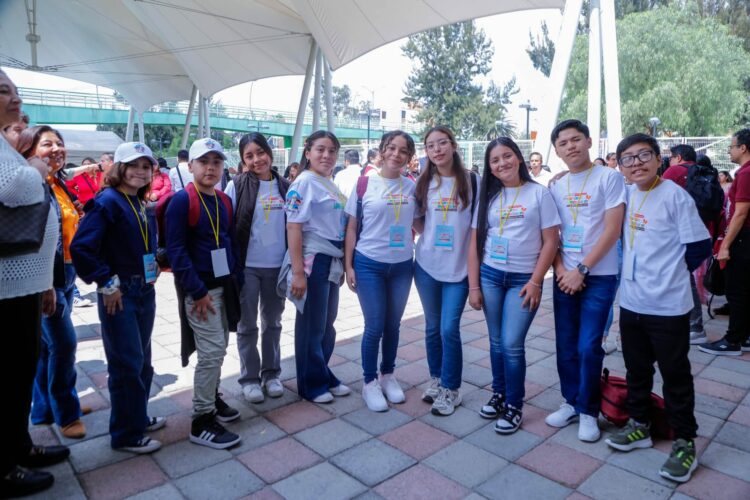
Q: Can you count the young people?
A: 9